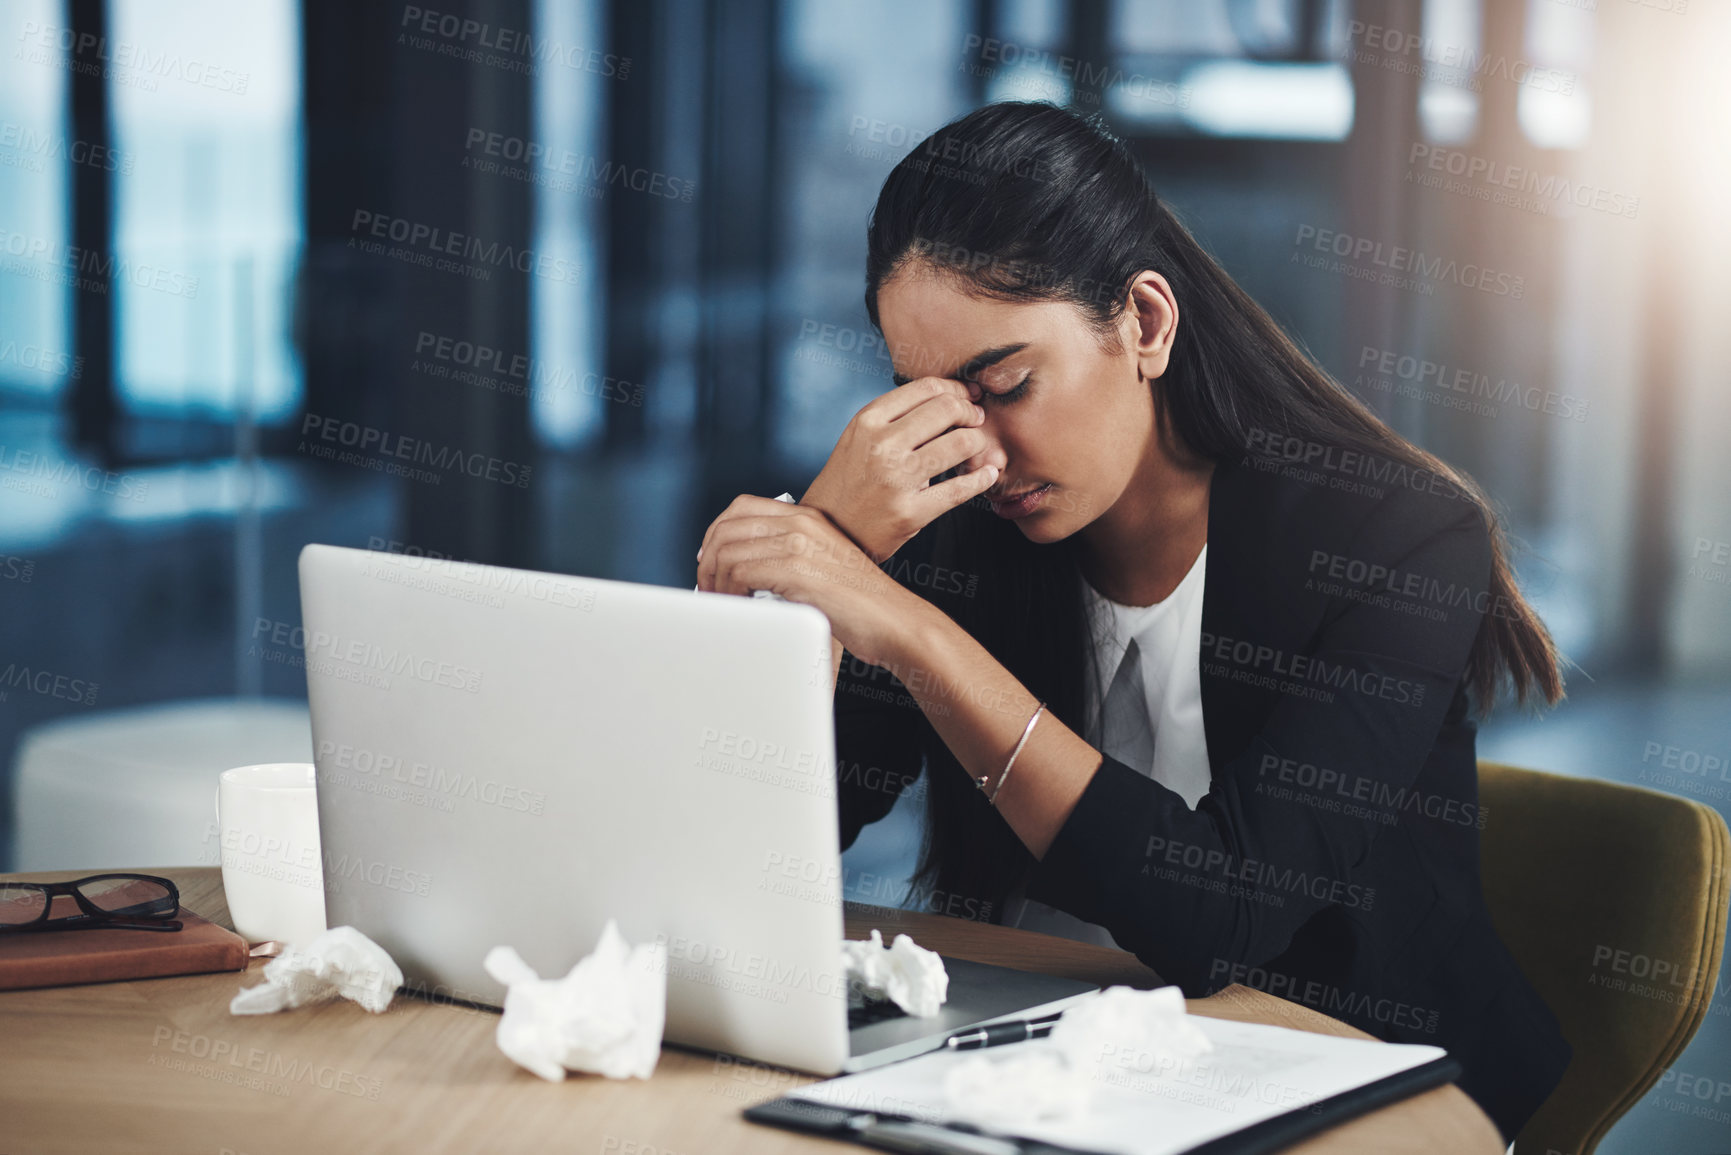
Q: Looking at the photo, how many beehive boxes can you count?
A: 0